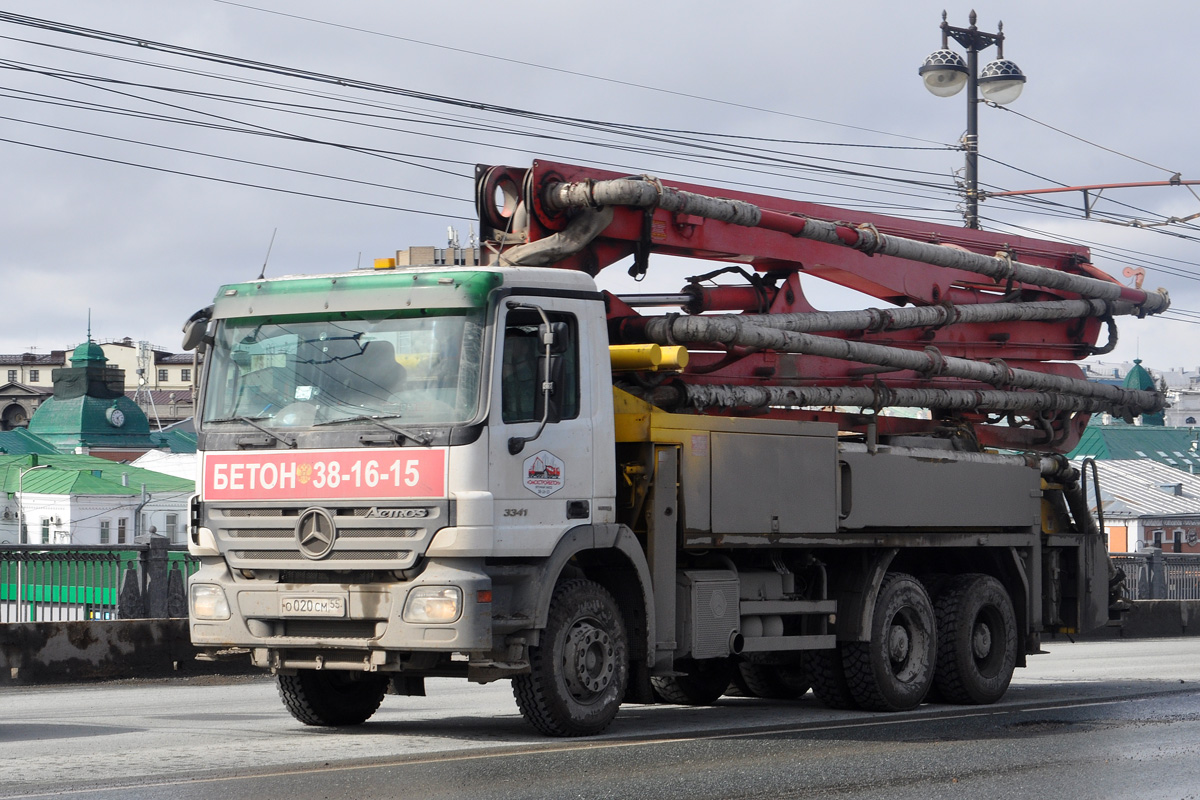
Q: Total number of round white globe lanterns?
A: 2